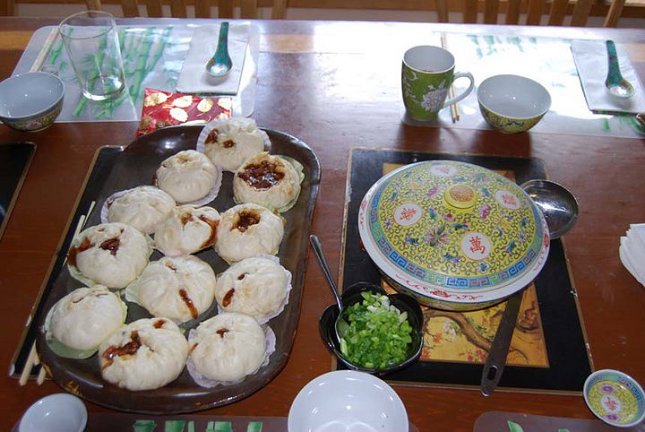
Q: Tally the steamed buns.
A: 12